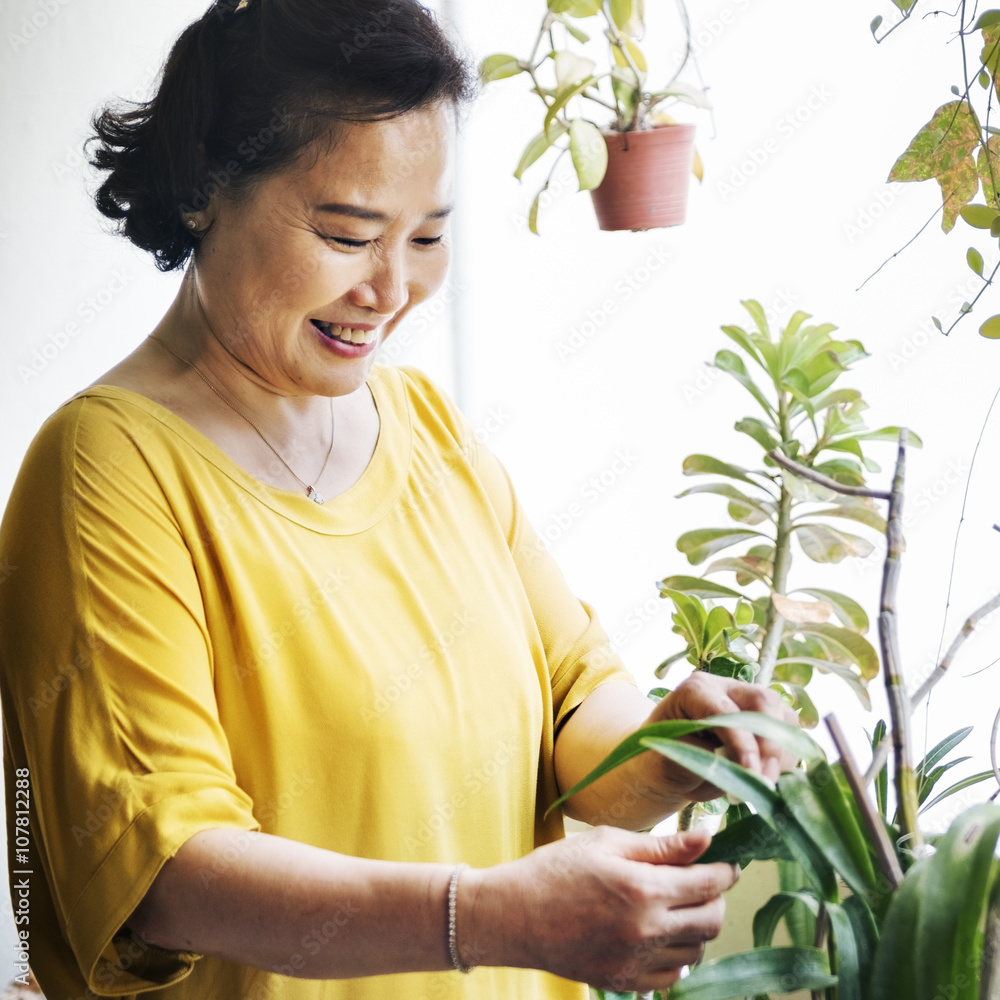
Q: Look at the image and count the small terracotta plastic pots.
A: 1